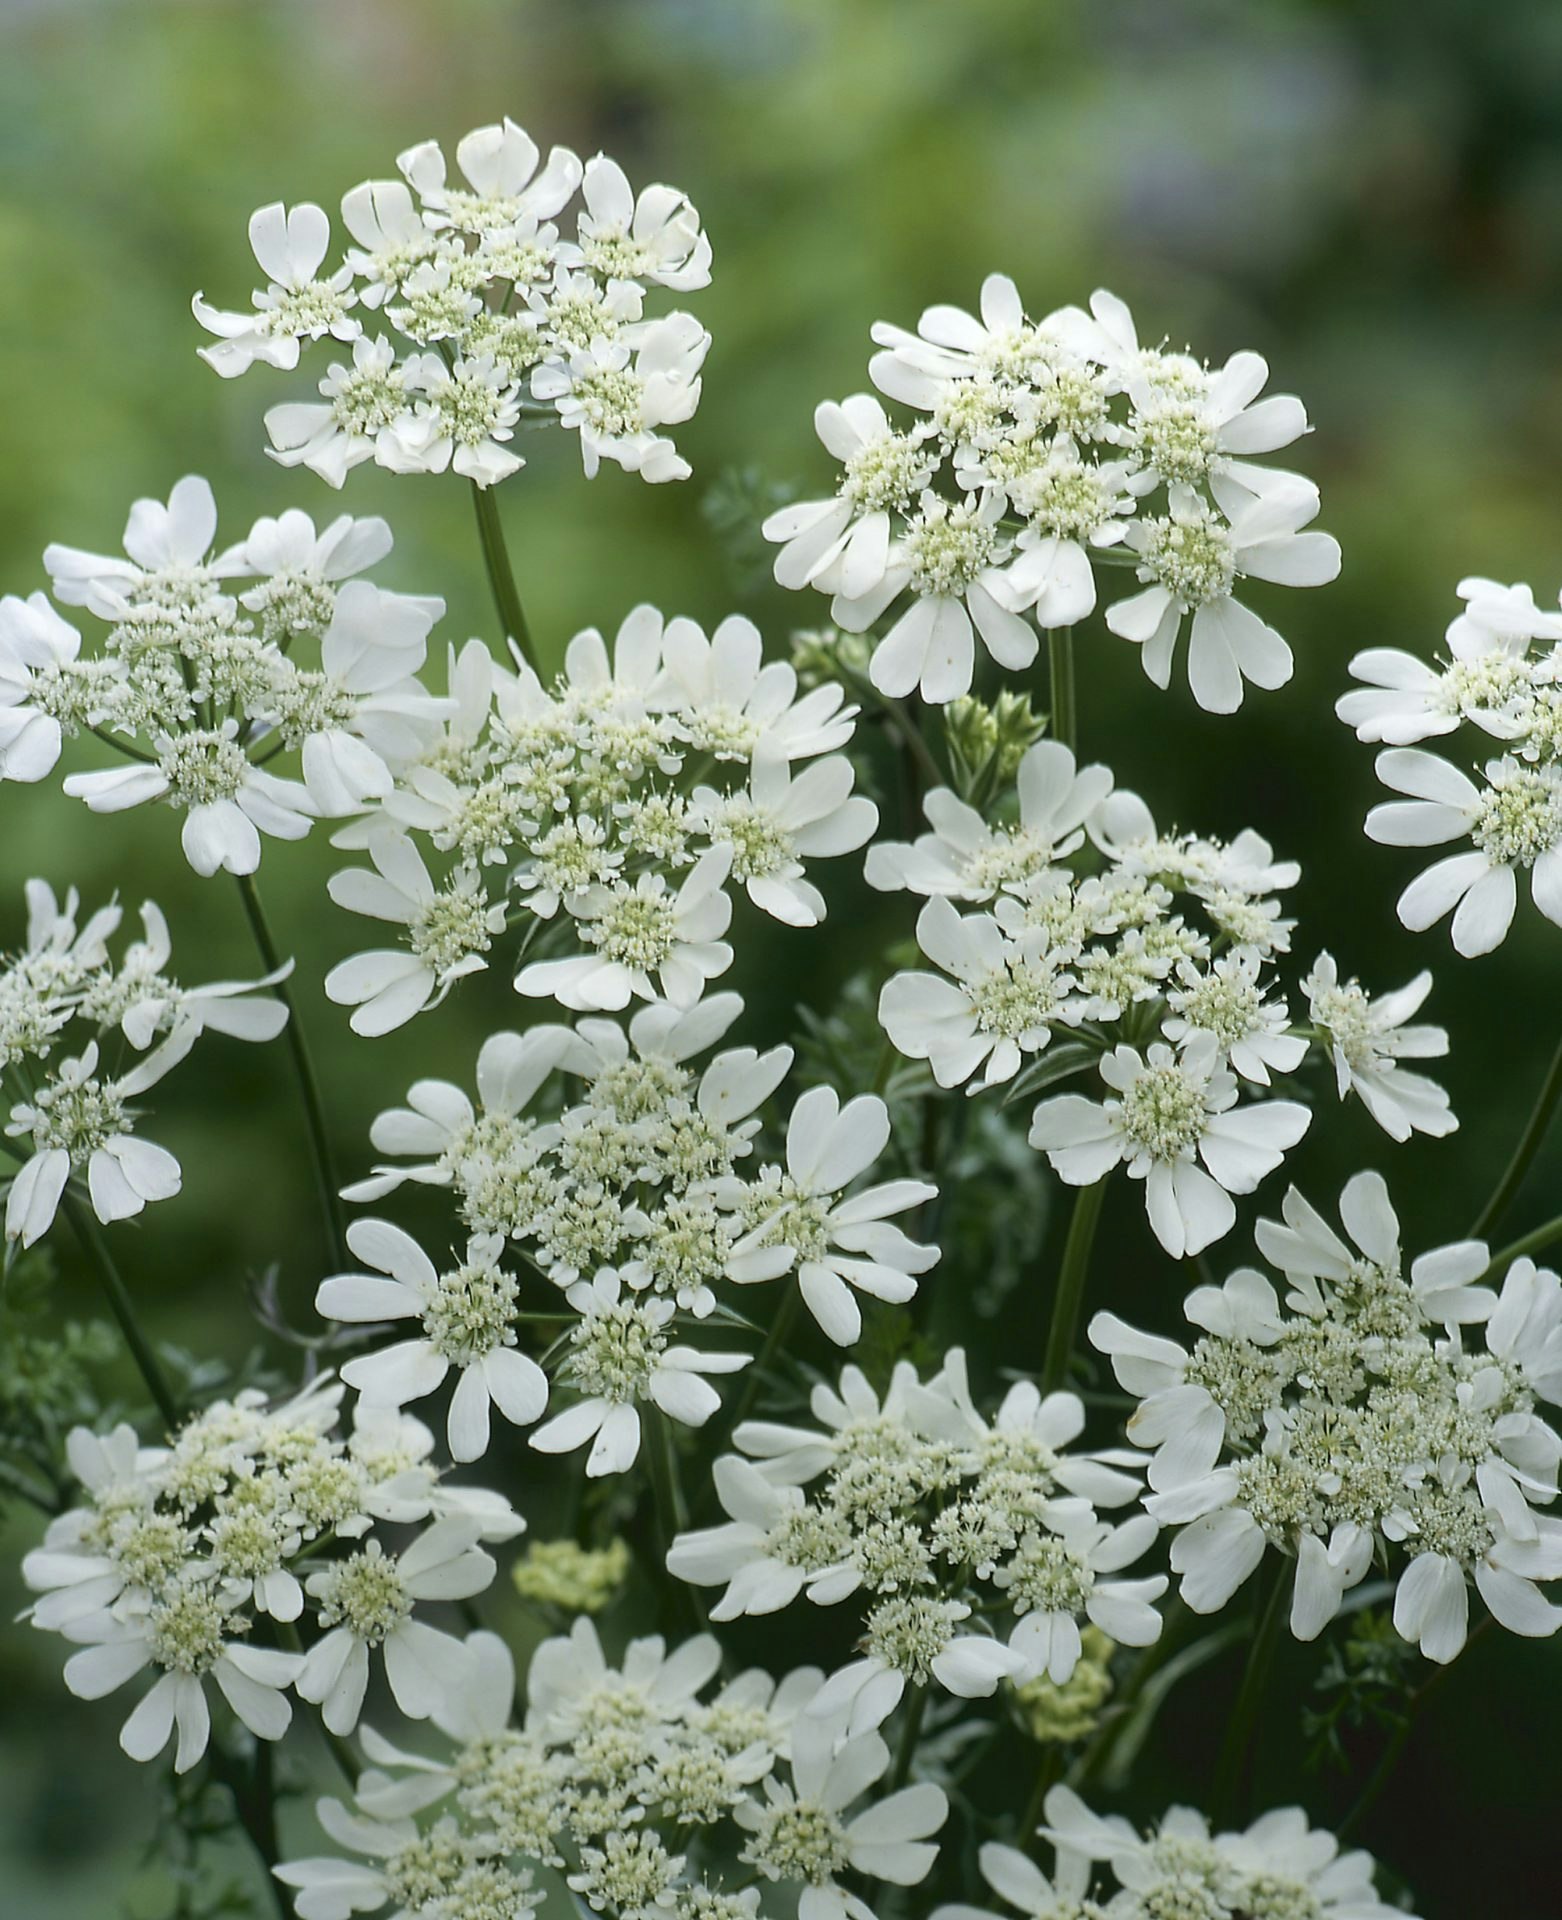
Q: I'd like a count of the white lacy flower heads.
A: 13